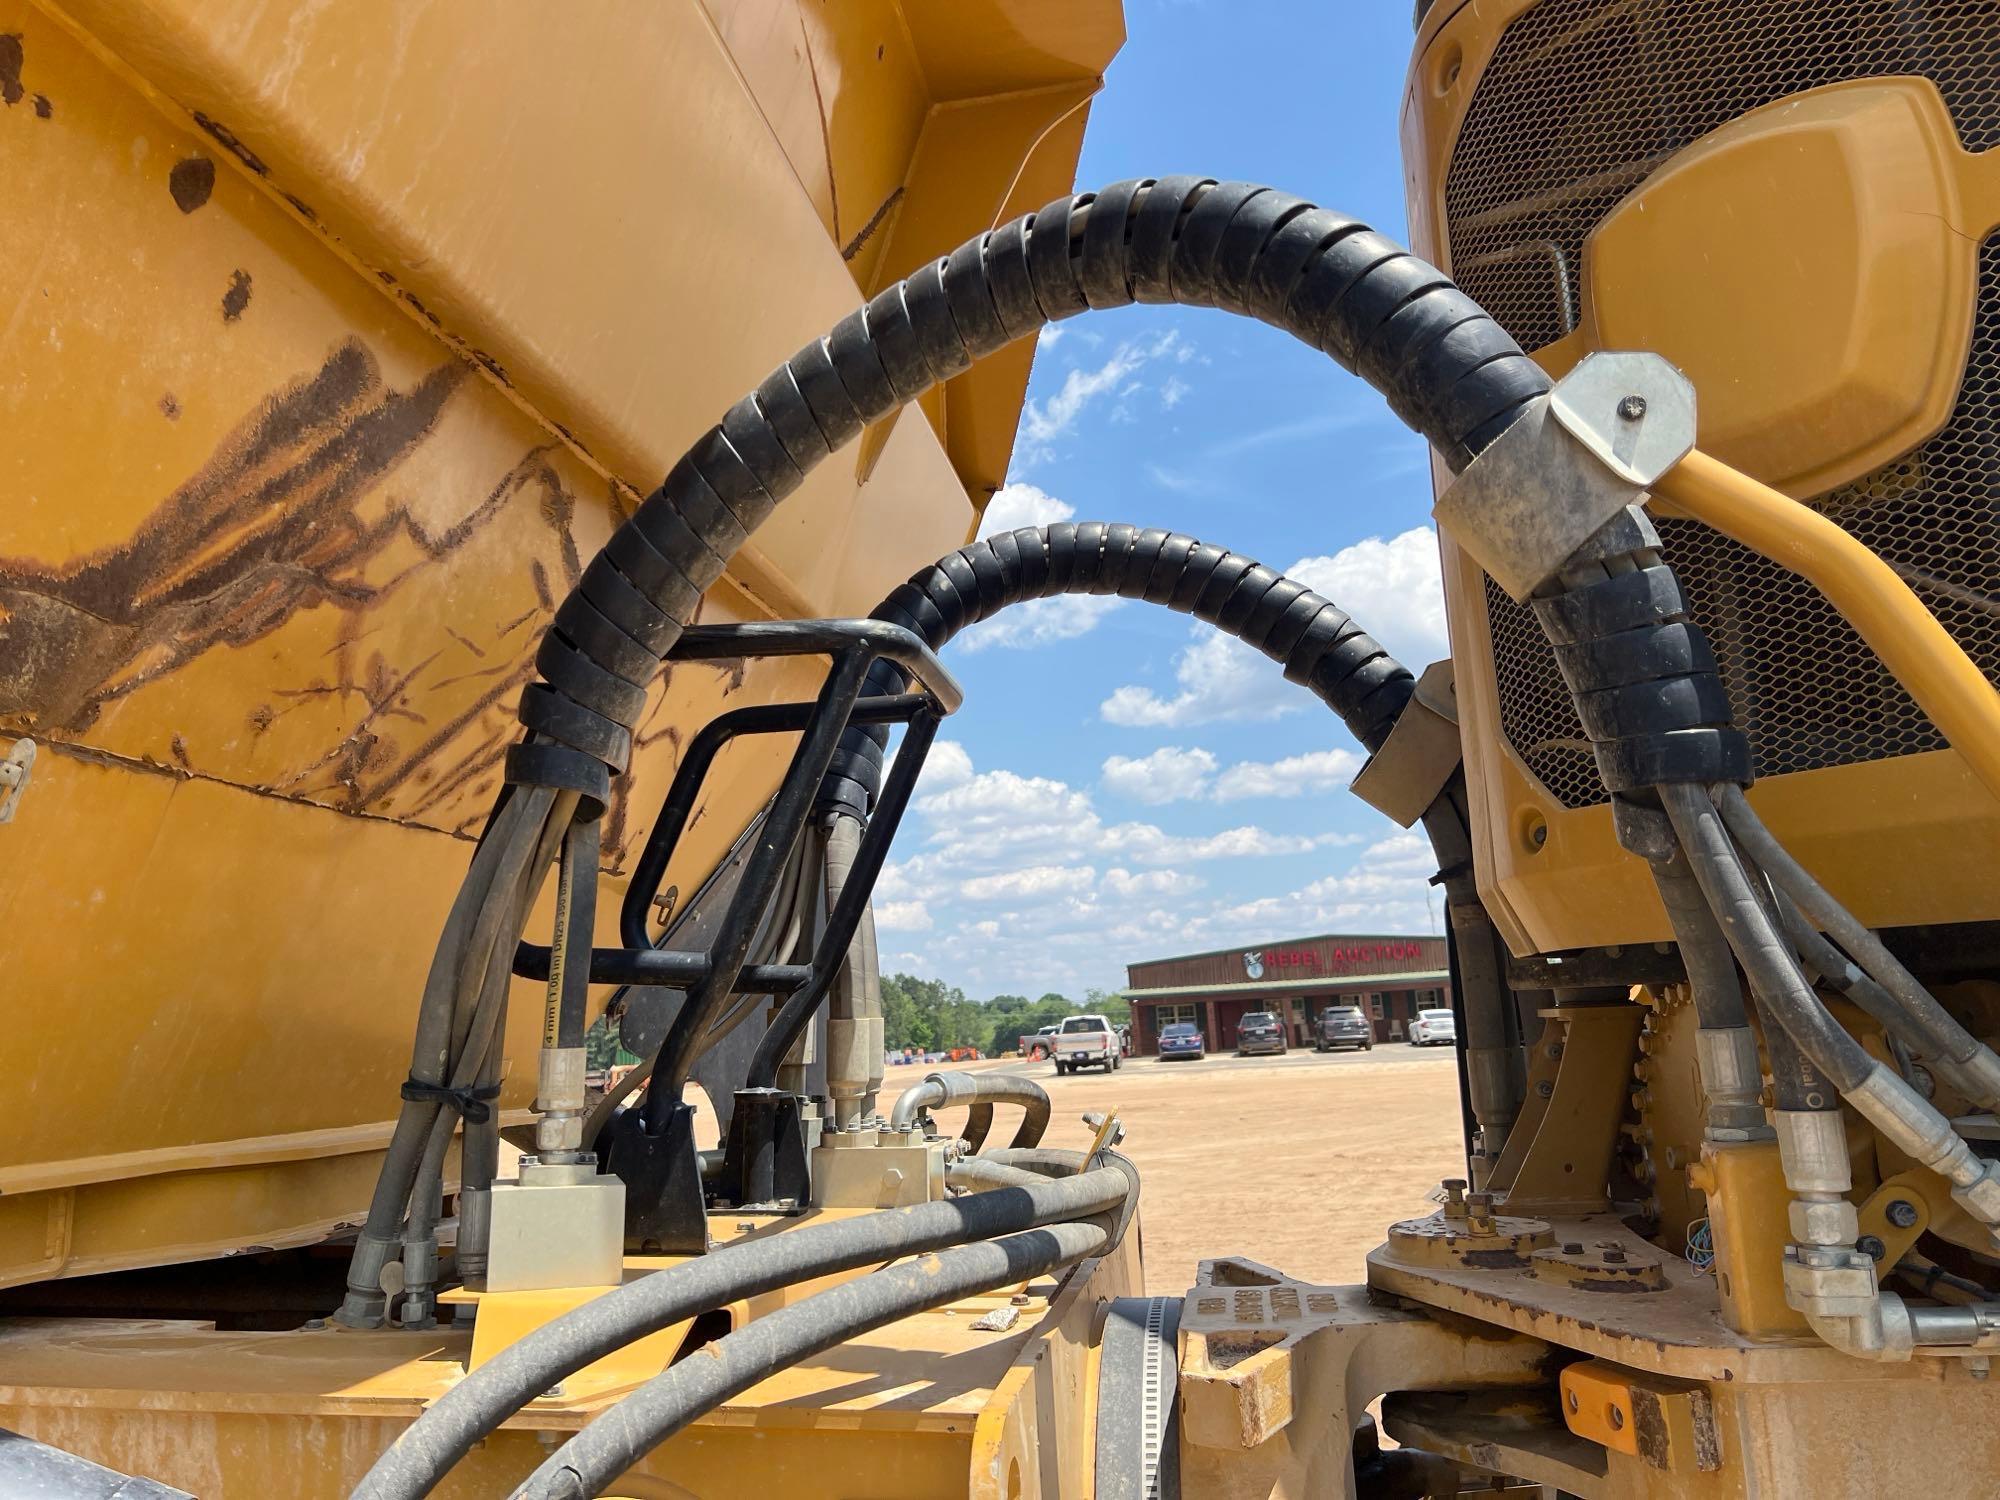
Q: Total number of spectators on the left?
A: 0